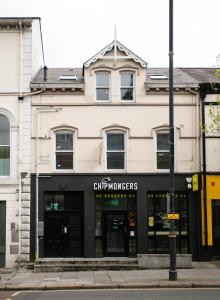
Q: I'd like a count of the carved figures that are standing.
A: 0